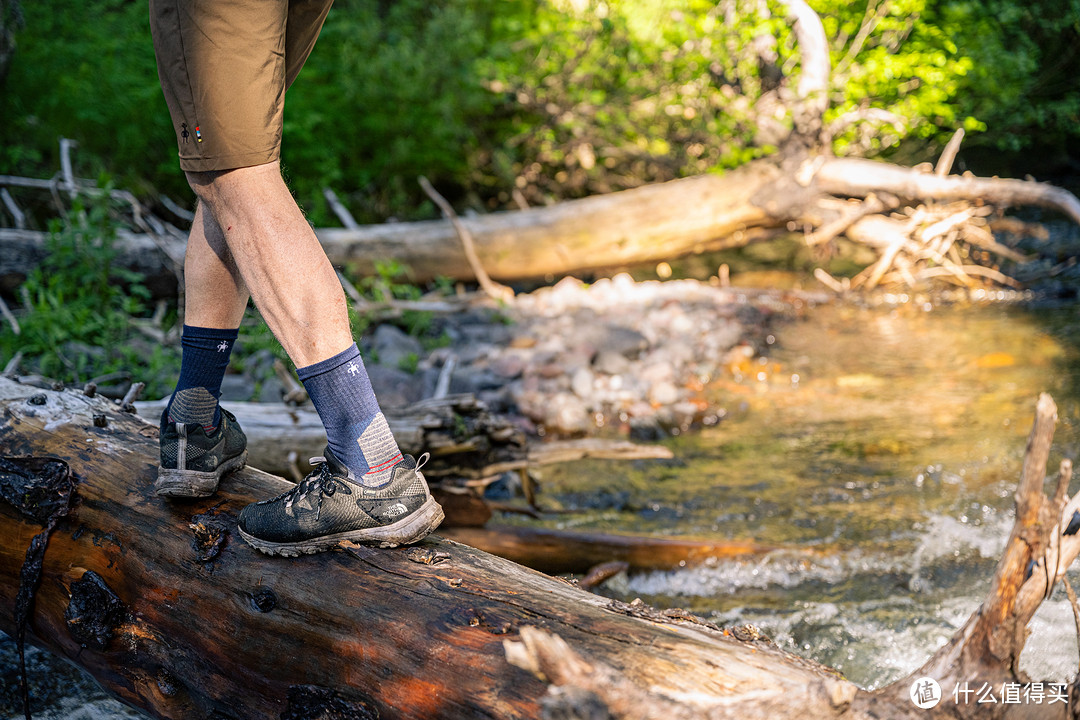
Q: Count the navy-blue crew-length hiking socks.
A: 2